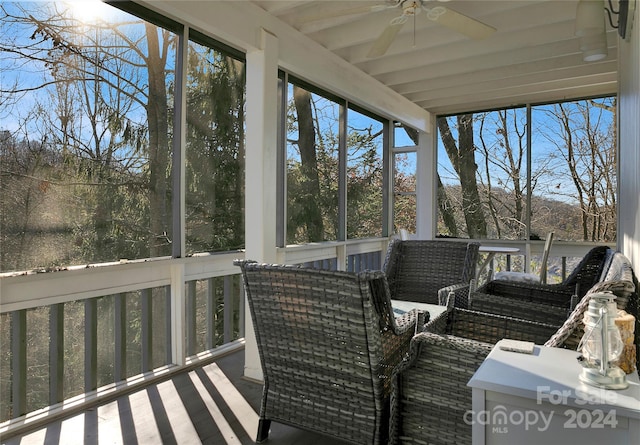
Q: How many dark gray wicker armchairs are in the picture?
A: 4